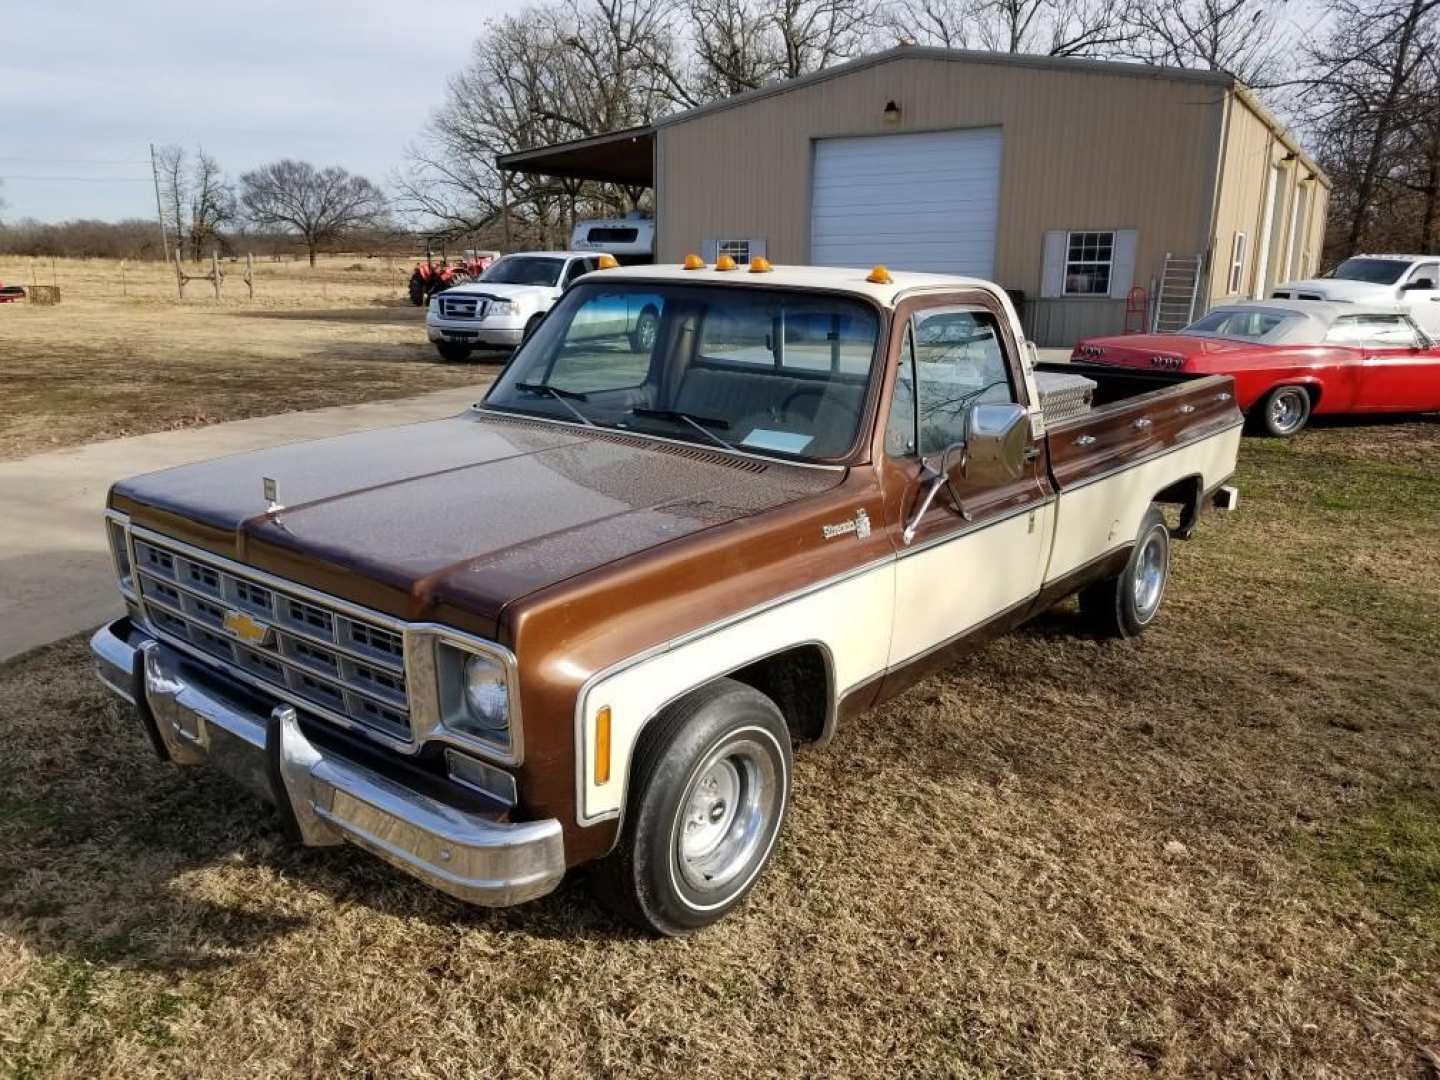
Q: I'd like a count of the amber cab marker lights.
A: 5